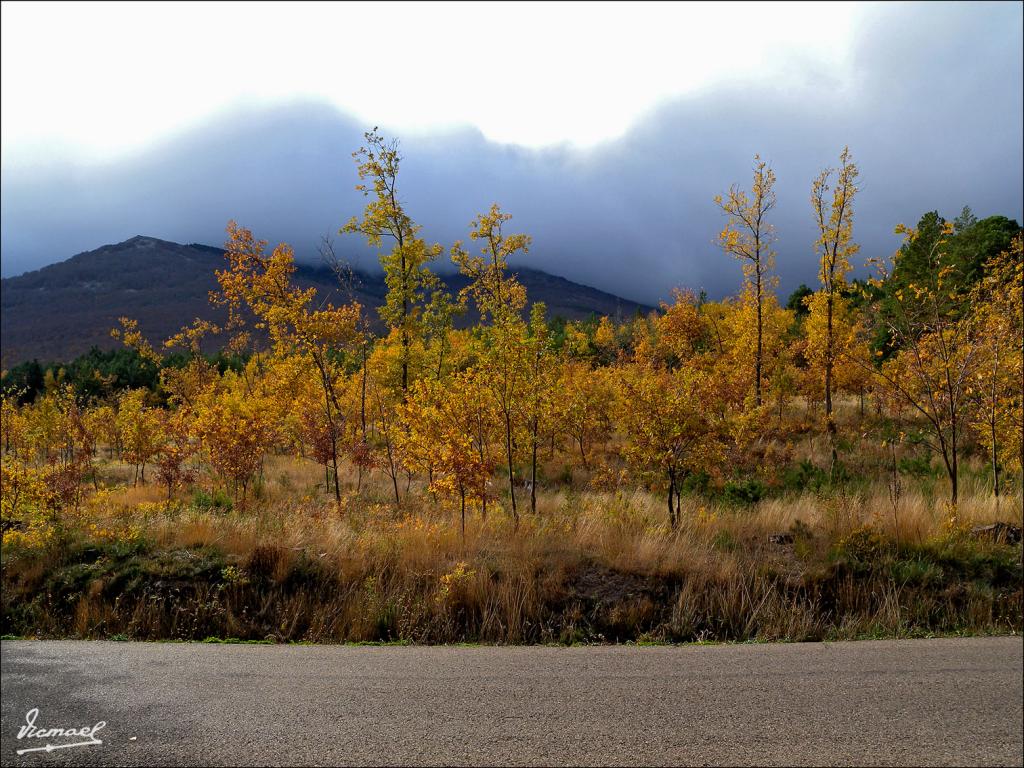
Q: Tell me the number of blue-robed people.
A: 0